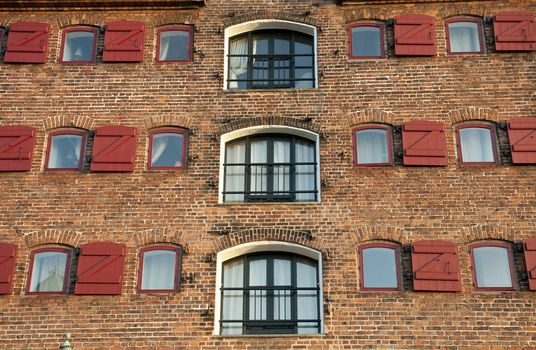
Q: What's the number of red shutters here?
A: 12